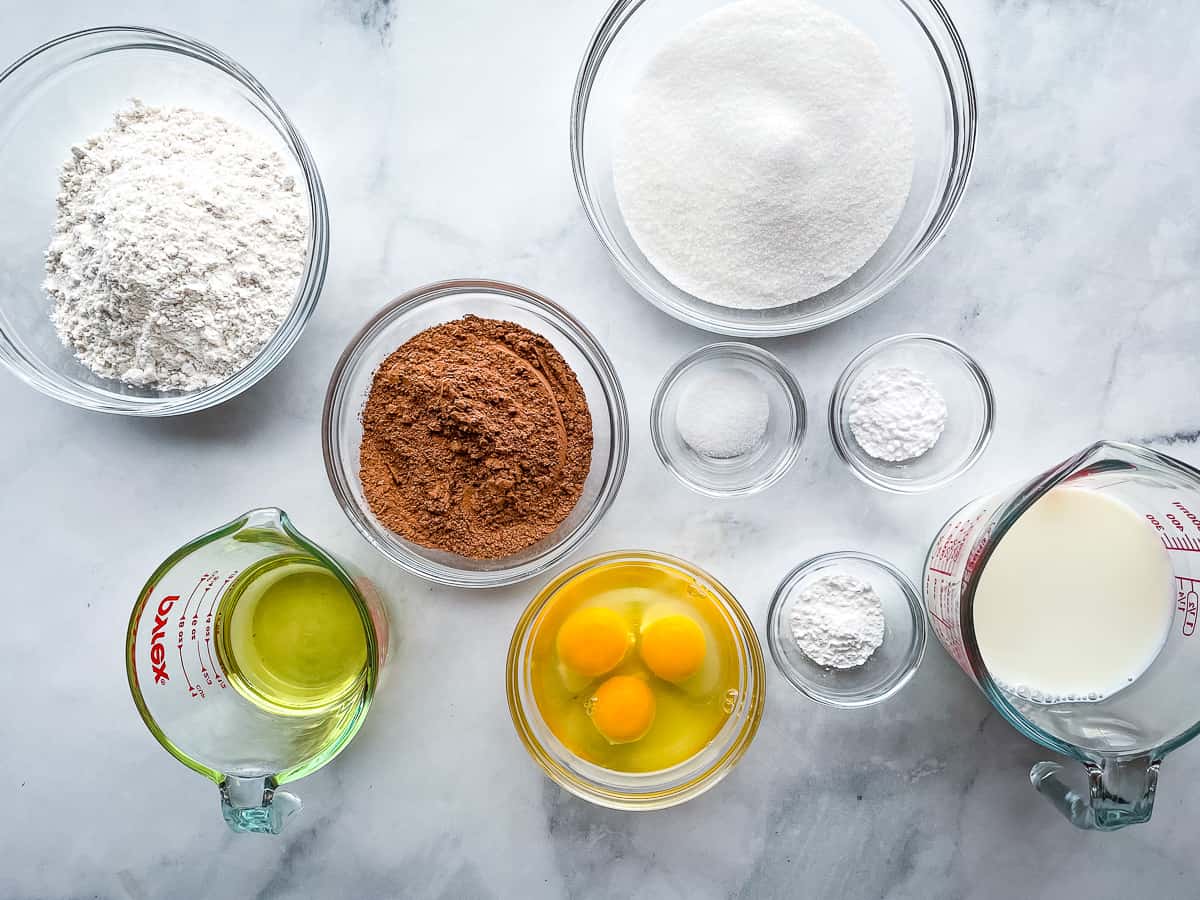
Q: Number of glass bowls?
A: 7